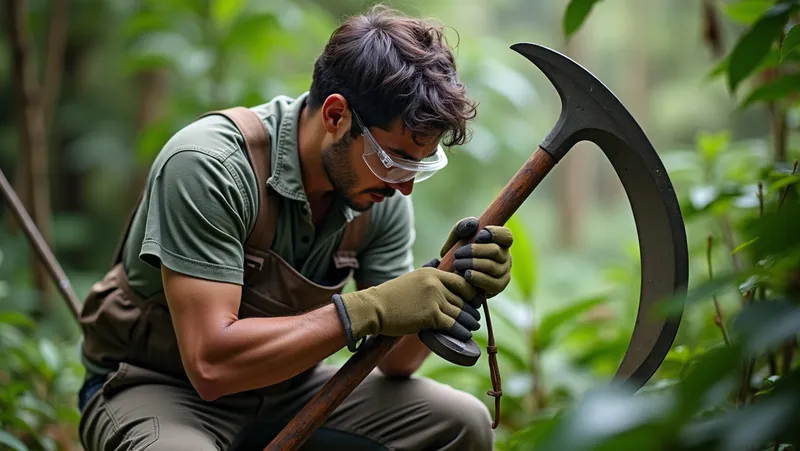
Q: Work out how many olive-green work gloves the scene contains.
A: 2